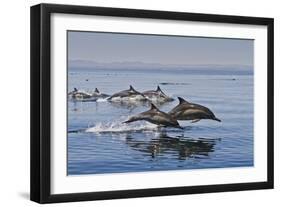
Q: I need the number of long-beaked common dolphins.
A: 6